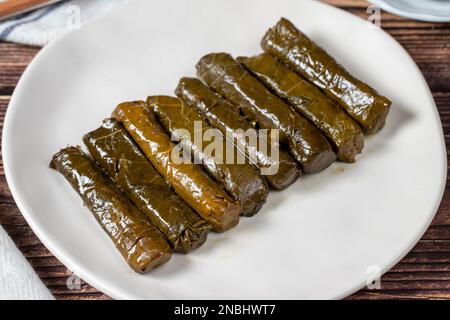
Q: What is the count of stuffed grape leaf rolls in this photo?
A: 8